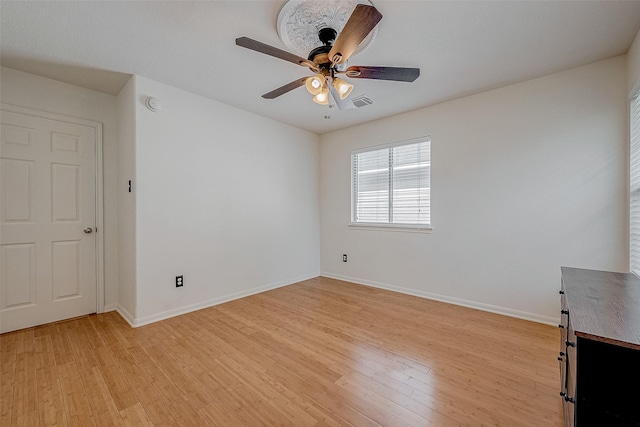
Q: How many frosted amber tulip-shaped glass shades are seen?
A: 3